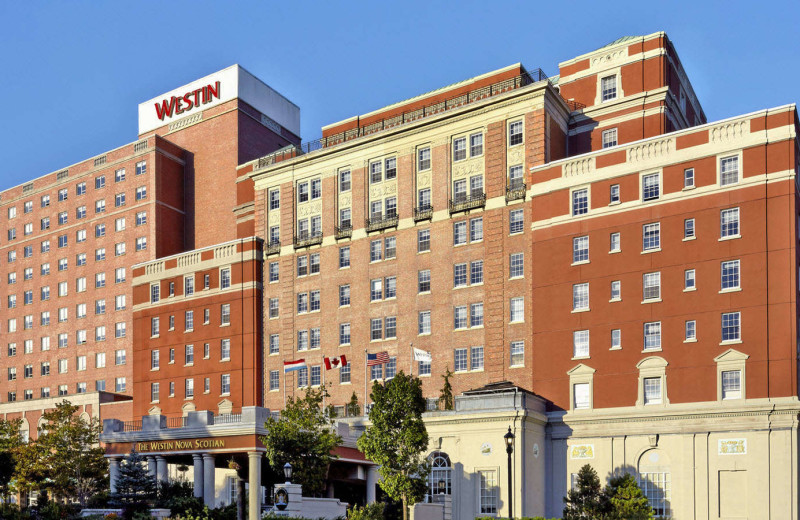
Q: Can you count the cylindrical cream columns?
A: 7